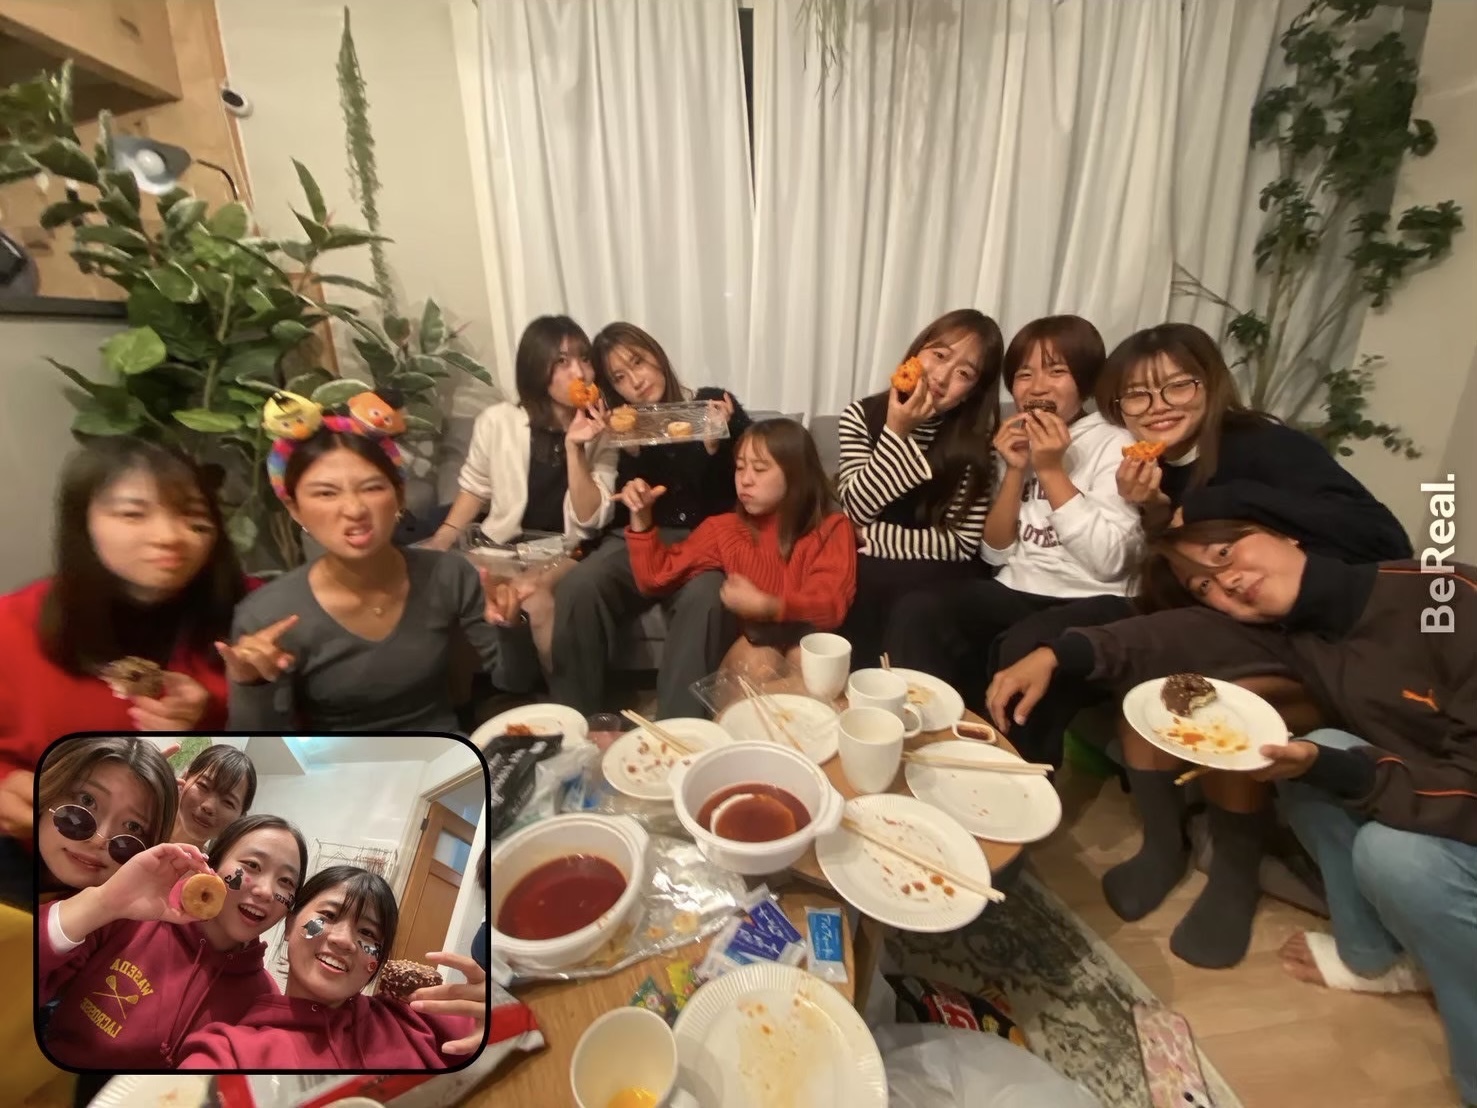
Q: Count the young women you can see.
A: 13